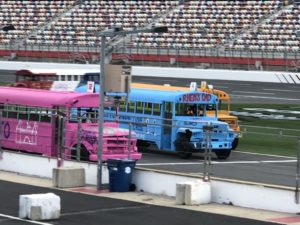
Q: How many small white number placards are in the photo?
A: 3